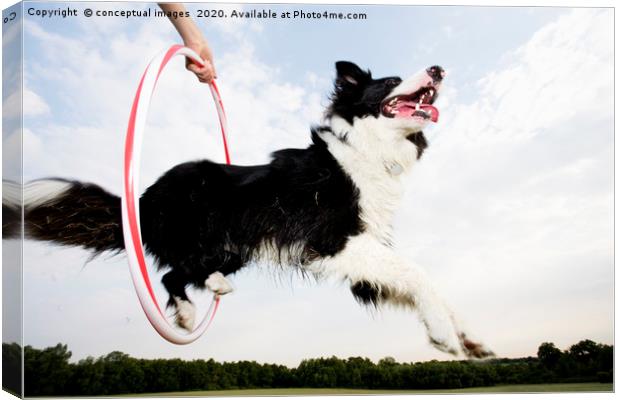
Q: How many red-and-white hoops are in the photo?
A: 1